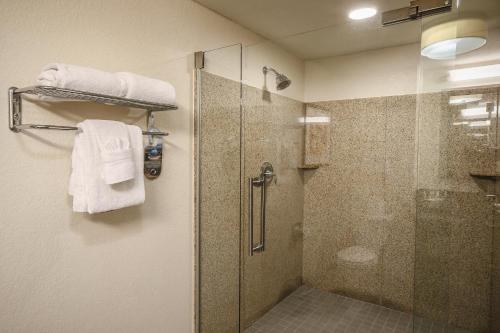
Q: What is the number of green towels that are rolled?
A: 0